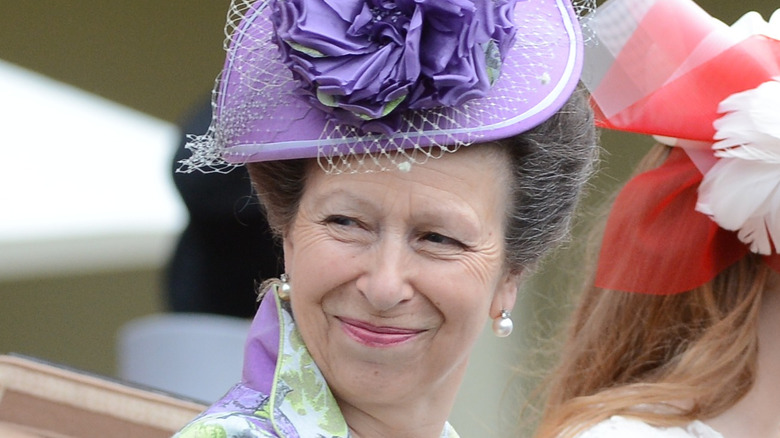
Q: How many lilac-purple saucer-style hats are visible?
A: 1